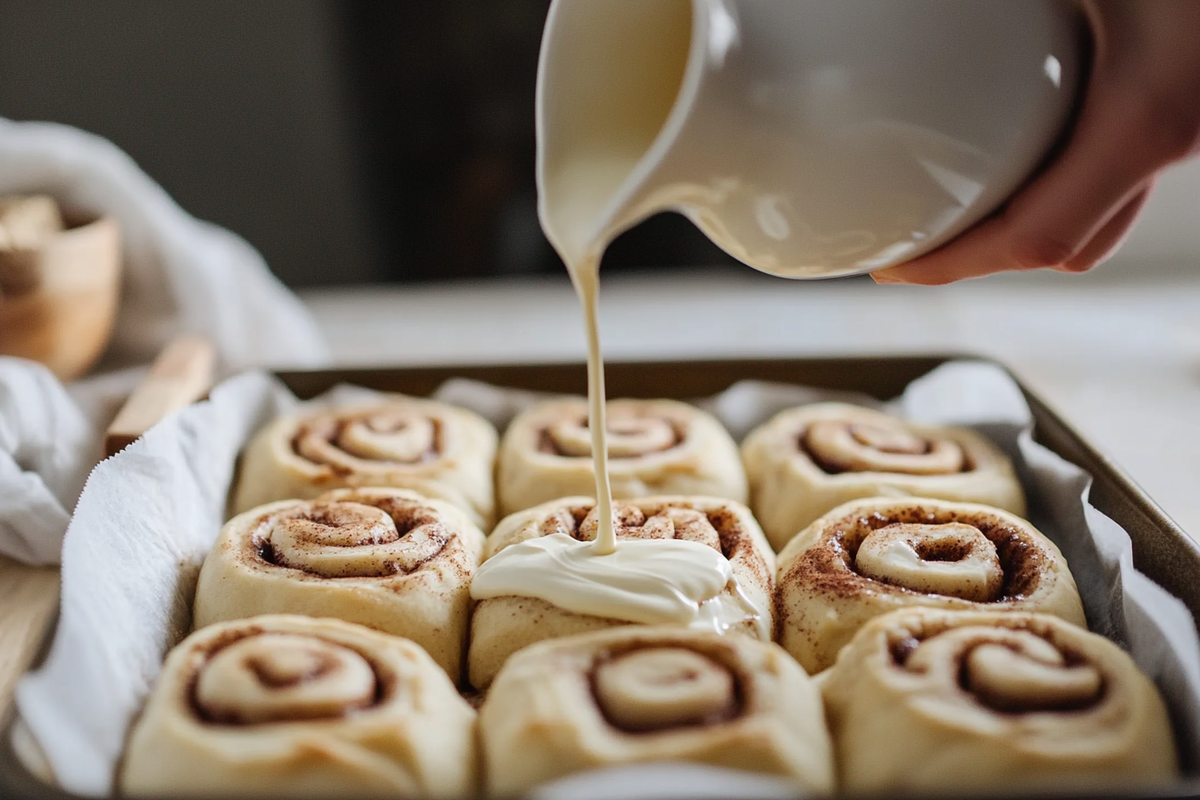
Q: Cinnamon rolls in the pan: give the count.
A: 9